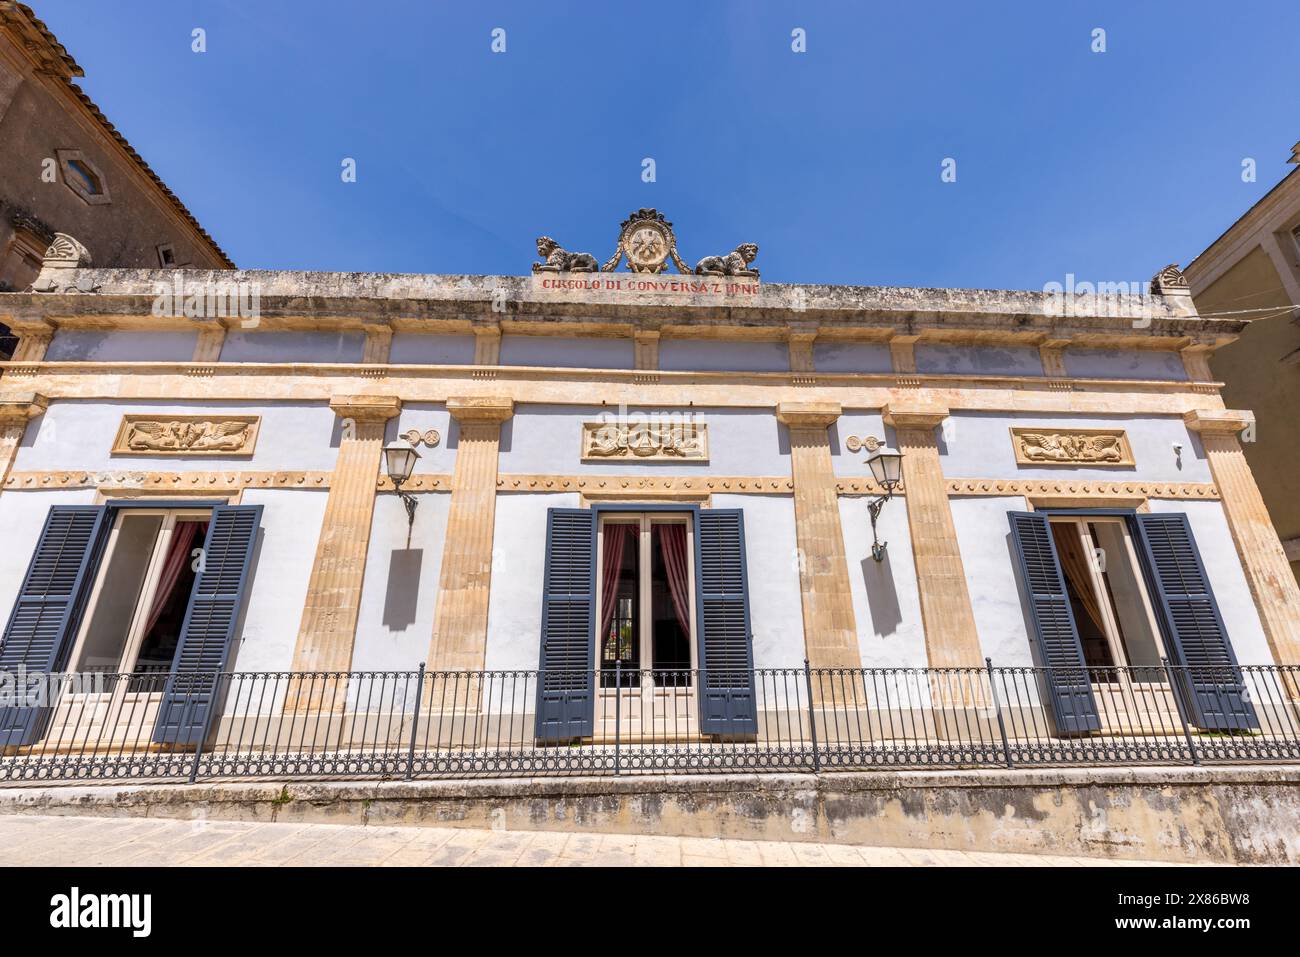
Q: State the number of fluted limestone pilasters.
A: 6